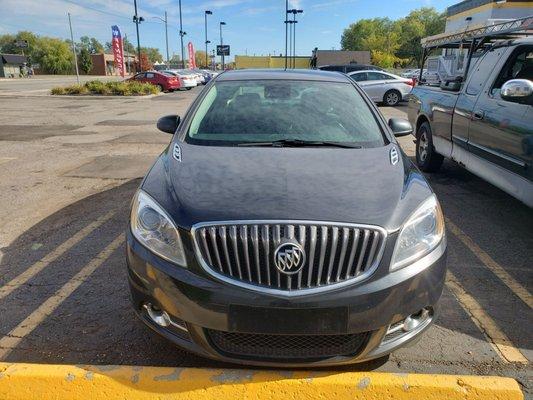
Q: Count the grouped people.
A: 0